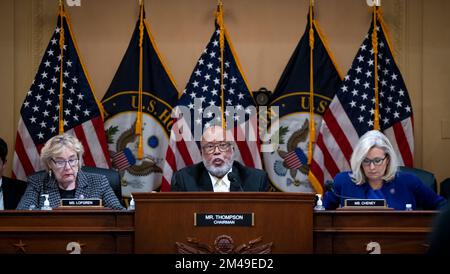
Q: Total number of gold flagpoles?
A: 5